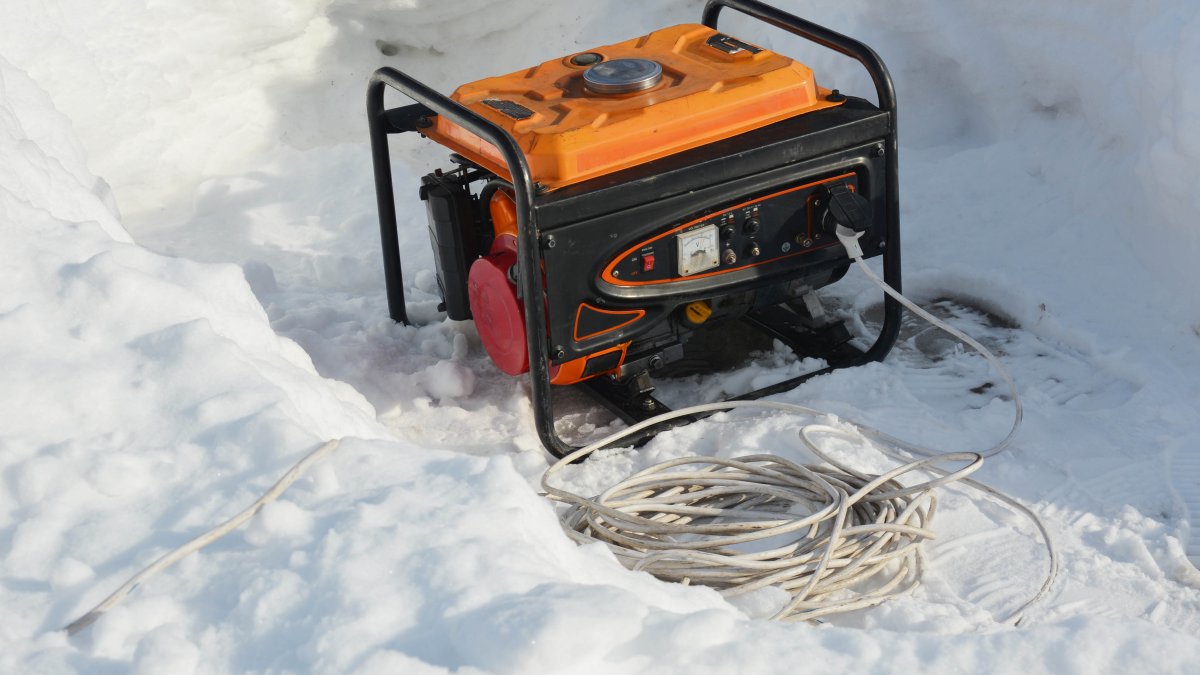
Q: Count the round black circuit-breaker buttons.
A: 2